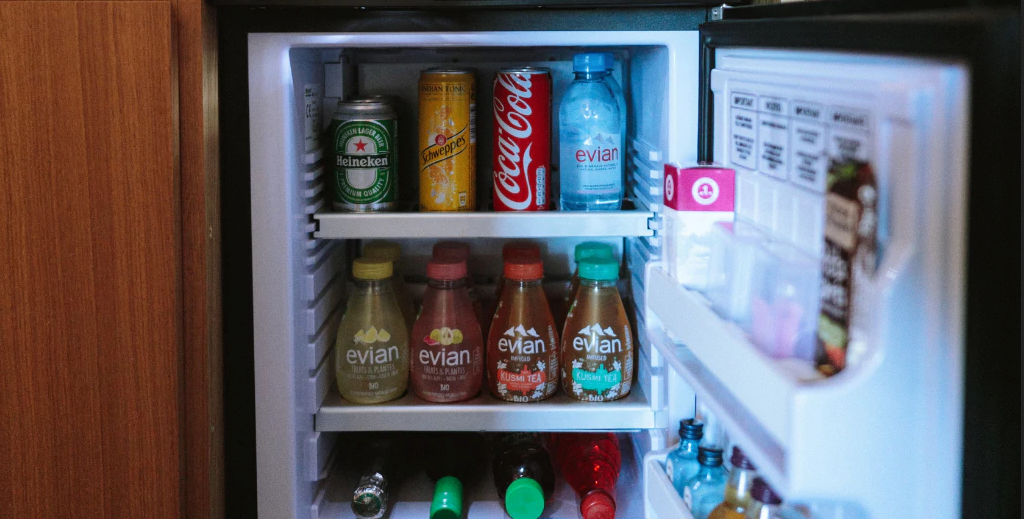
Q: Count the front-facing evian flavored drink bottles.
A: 4